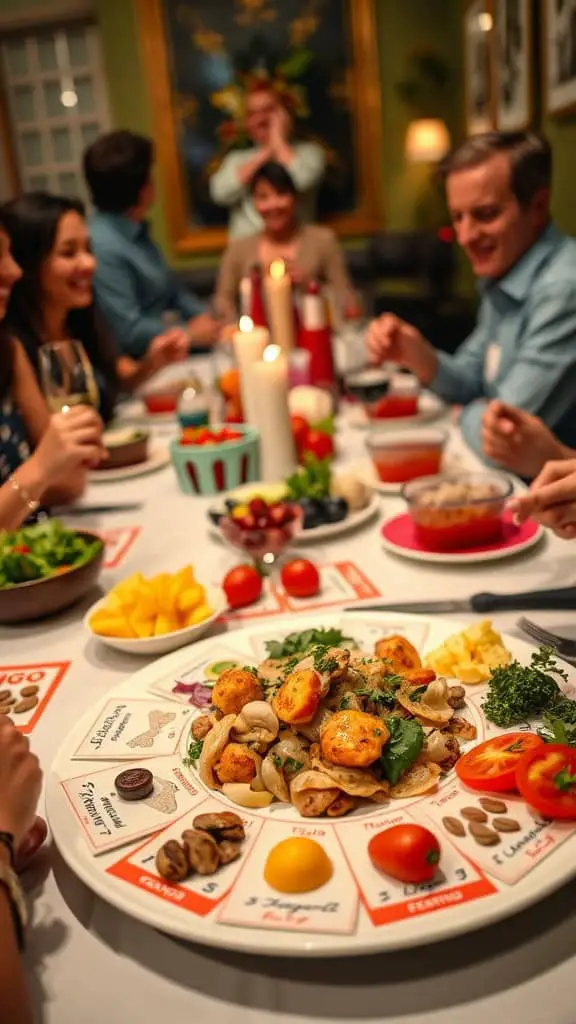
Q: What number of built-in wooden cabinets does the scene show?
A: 0